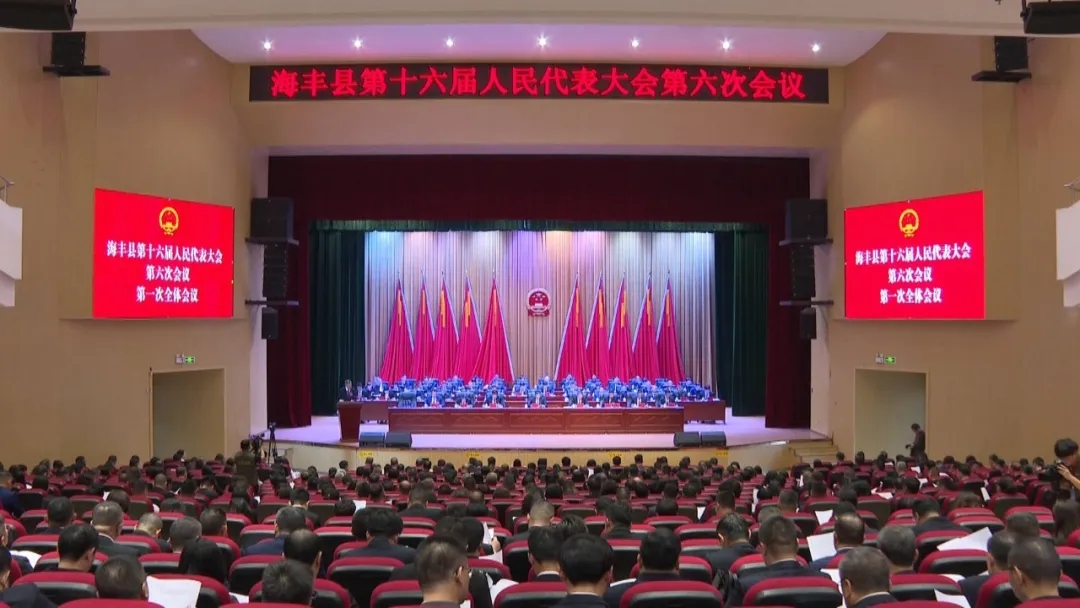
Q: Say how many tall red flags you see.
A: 10